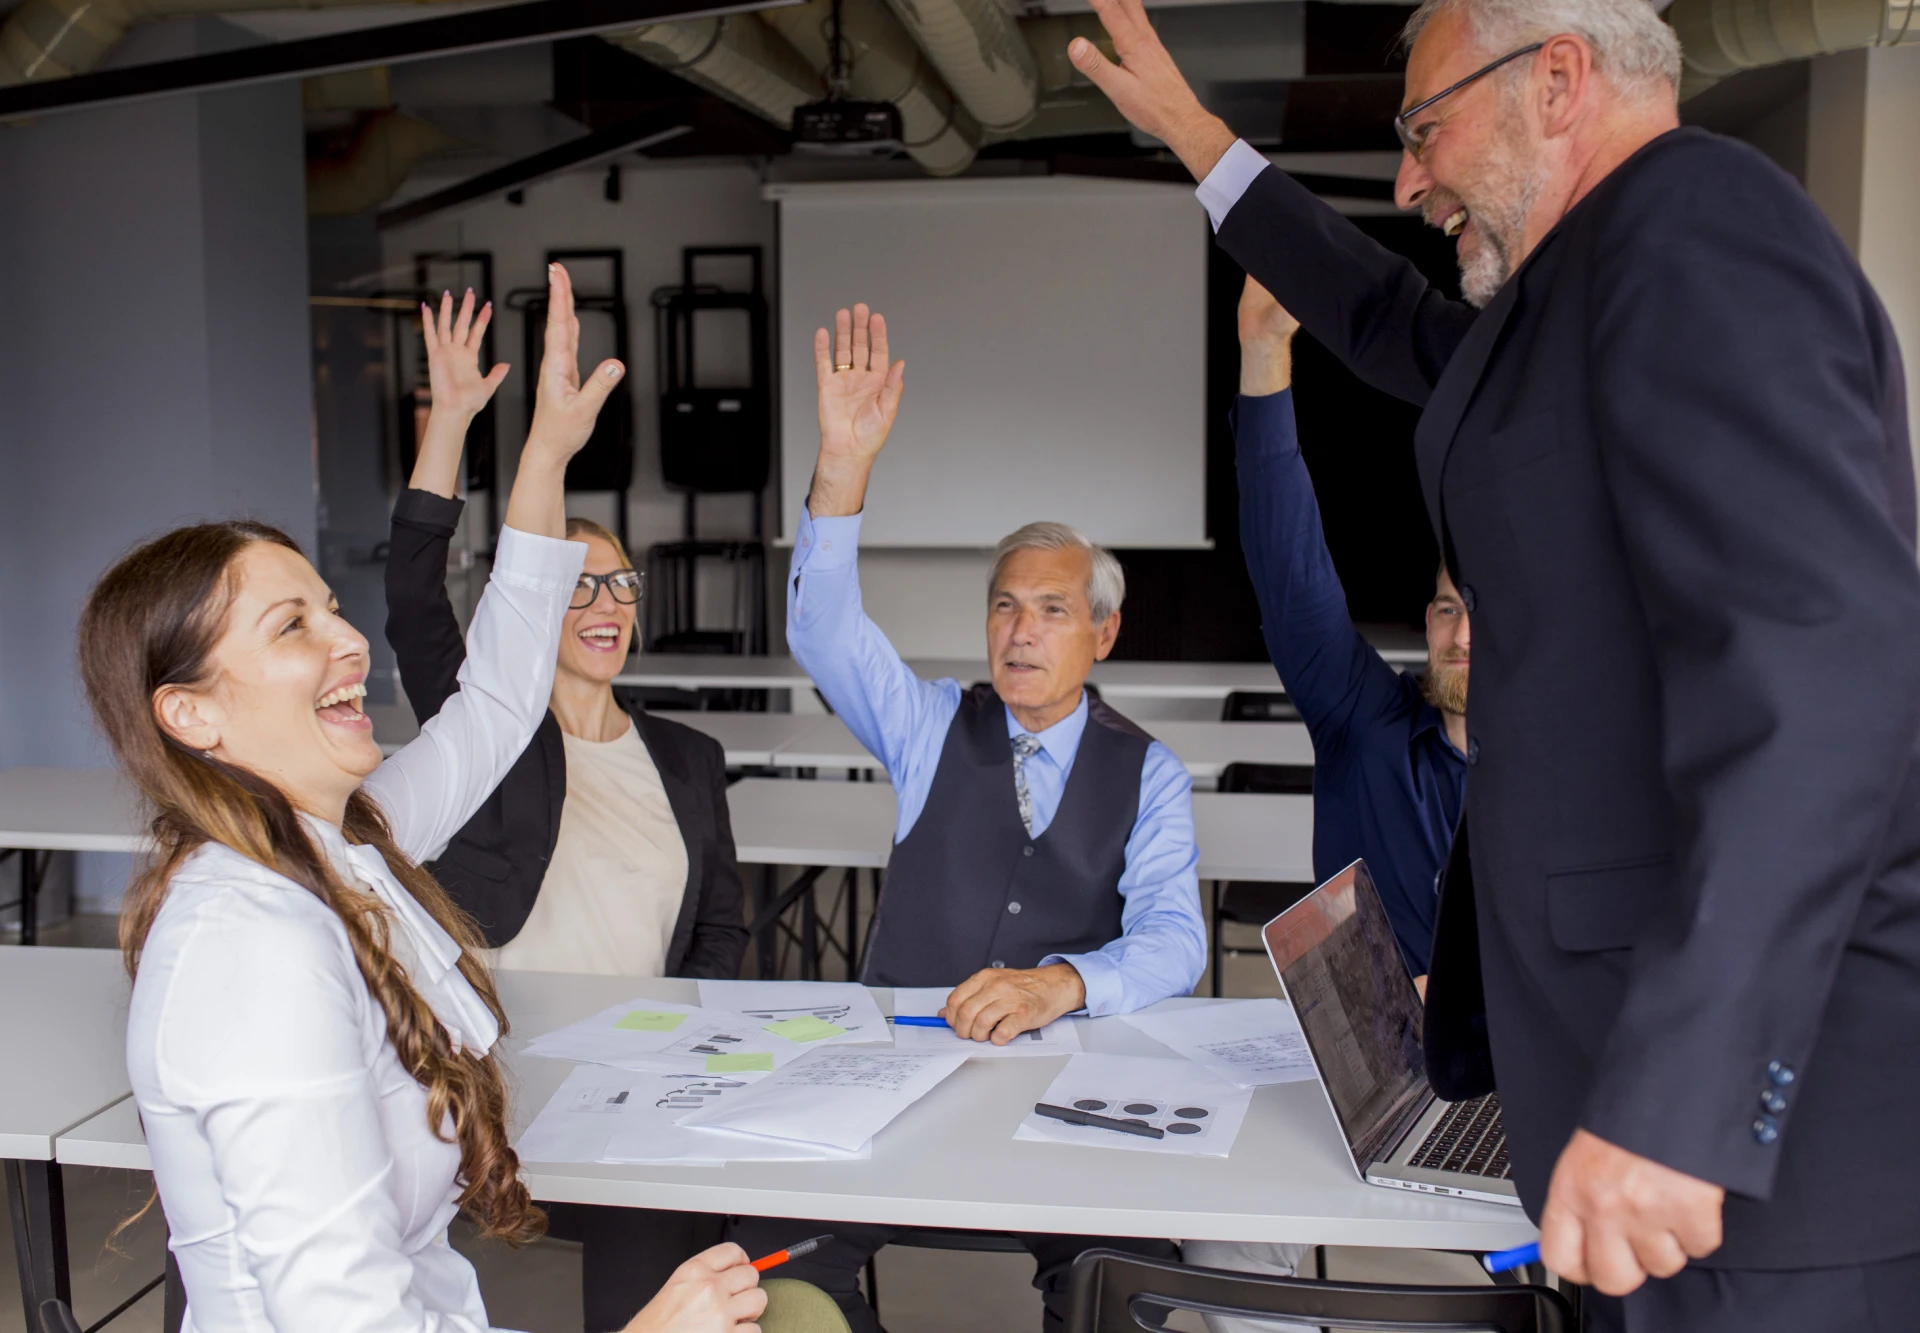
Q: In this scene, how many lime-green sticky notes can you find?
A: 3